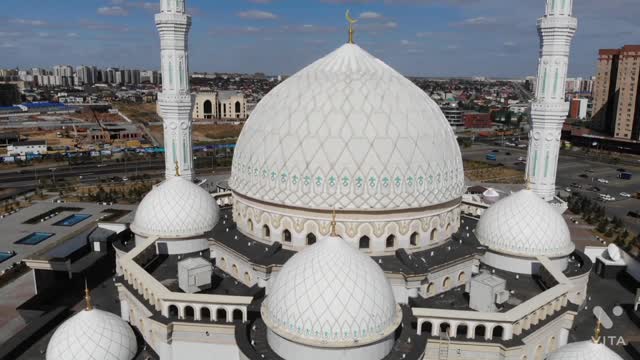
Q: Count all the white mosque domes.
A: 6